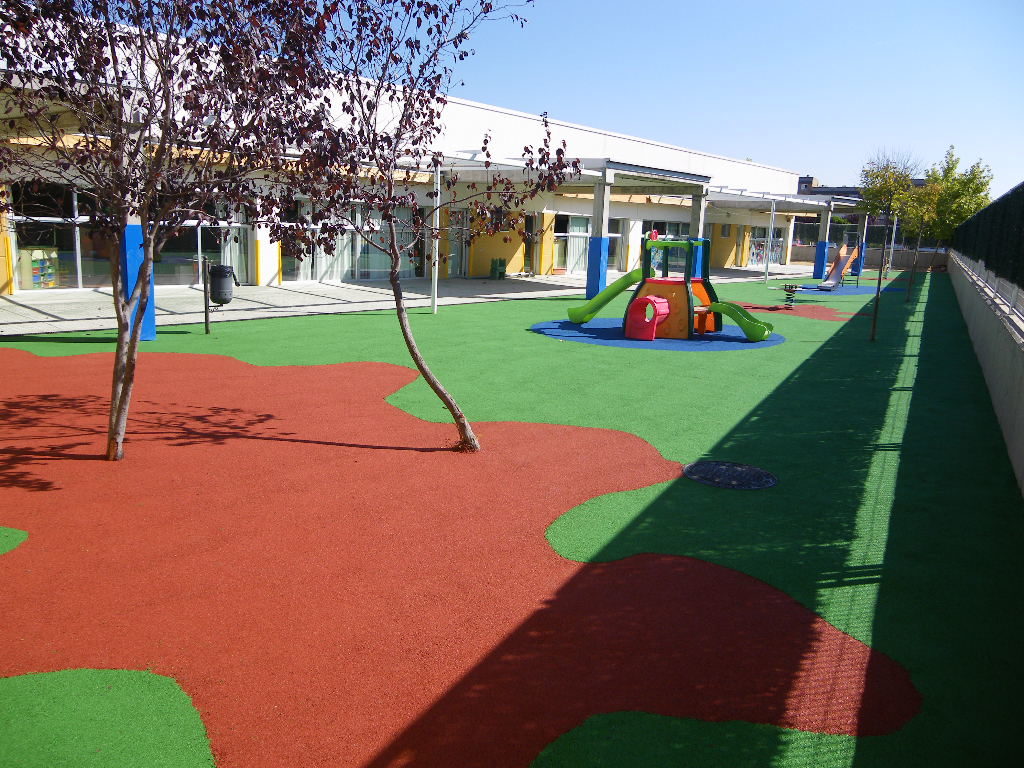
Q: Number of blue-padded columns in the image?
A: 5